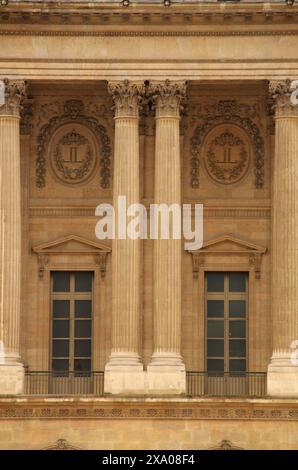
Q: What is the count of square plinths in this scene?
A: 4